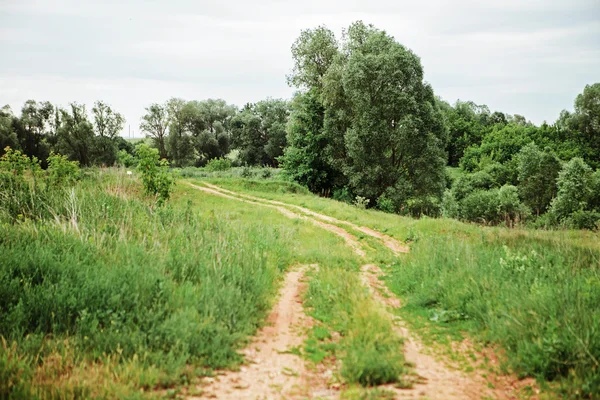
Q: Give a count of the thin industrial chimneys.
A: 2